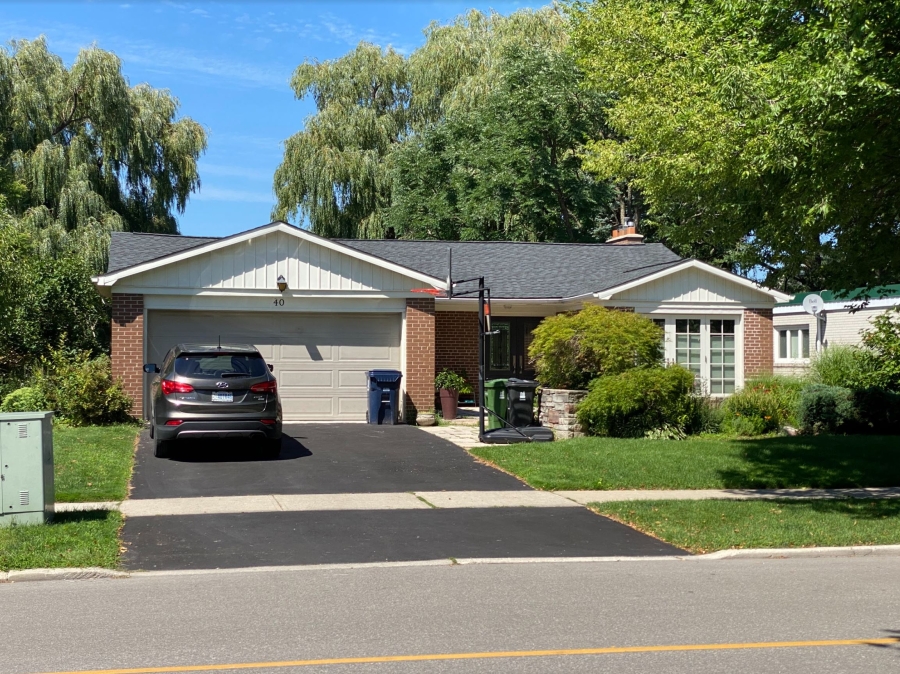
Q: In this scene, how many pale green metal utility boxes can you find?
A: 1